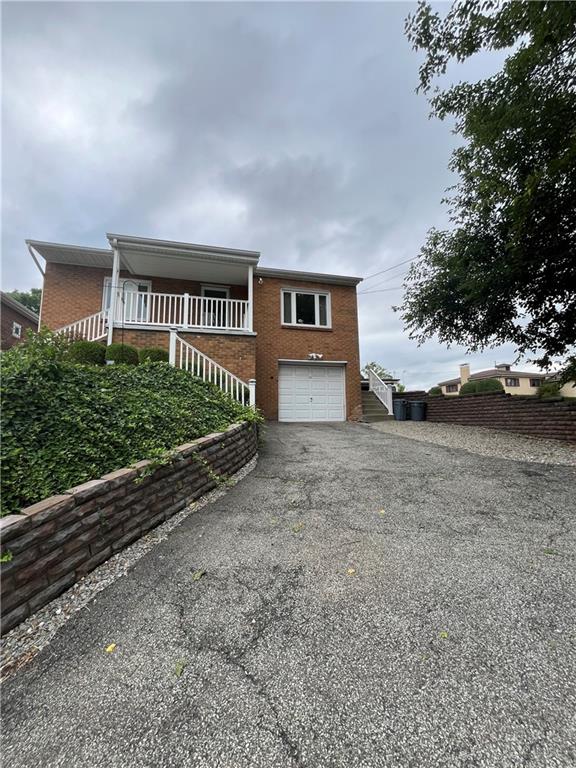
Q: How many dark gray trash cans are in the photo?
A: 2